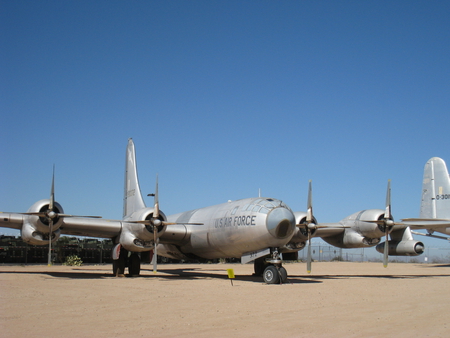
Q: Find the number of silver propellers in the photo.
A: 4